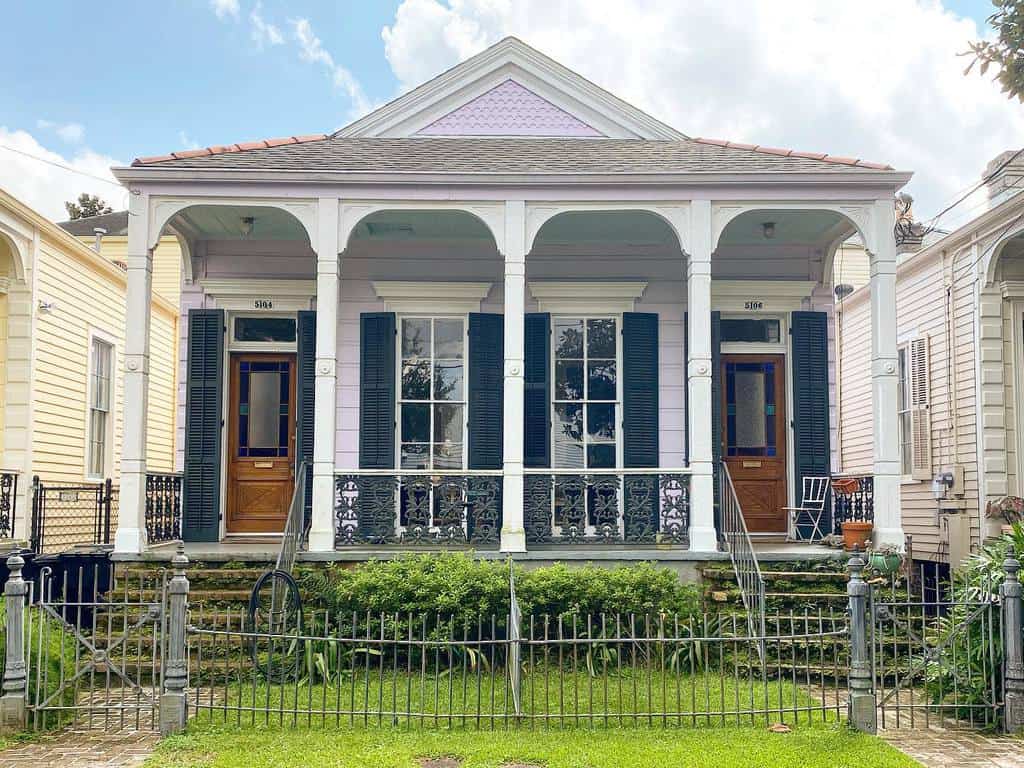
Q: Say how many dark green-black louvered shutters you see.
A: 8